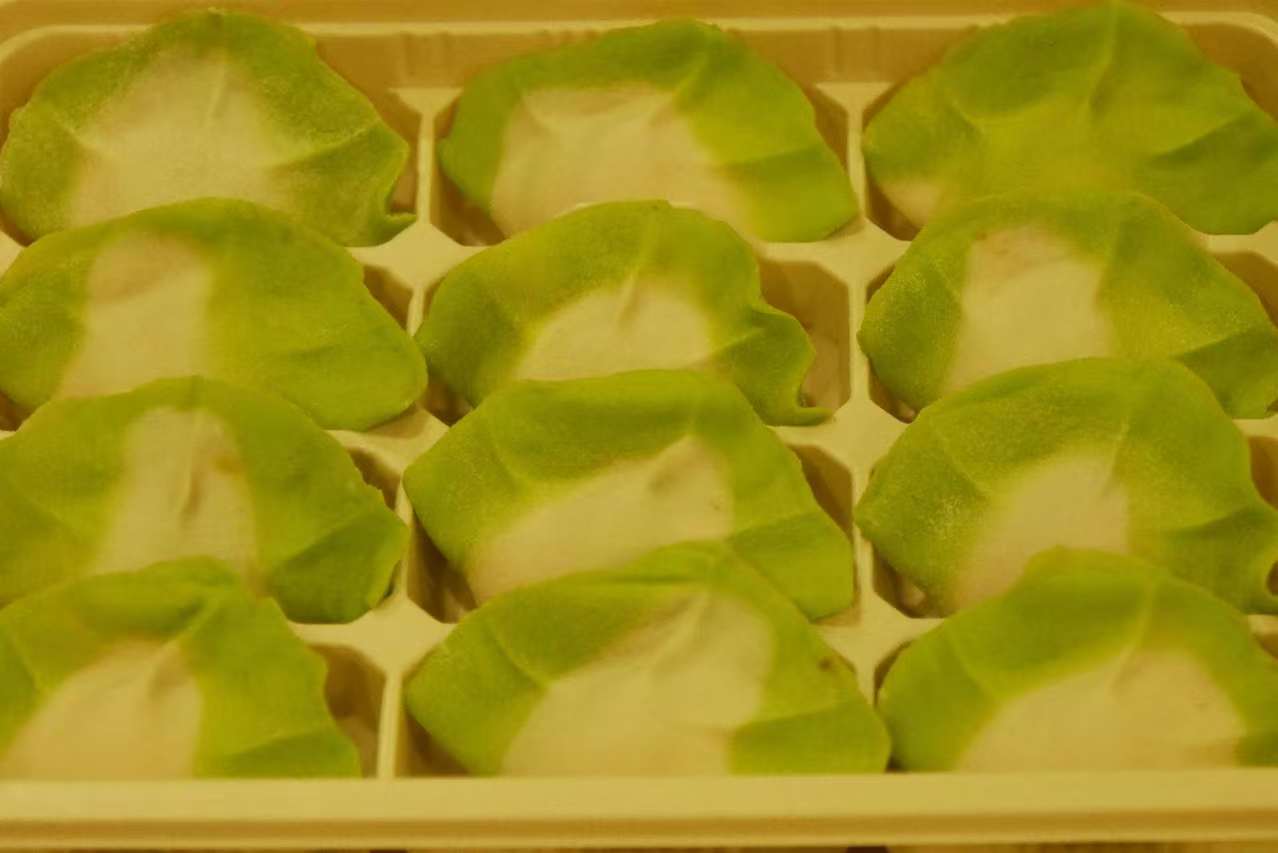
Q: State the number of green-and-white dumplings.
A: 12